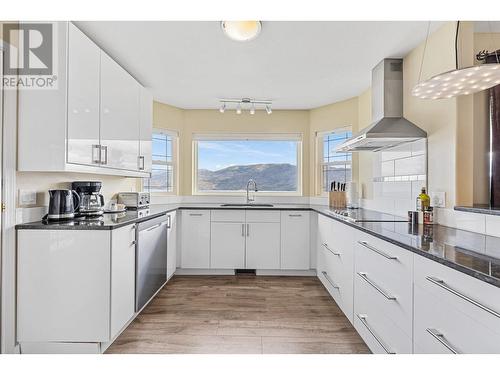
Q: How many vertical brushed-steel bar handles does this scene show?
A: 7